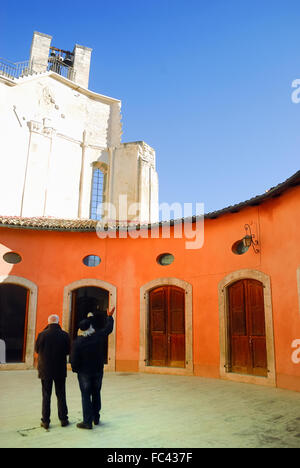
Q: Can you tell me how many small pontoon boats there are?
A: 0